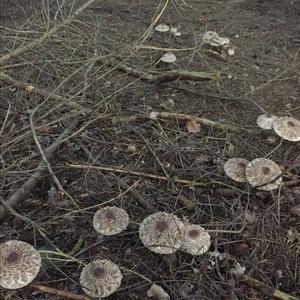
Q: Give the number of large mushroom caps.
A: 9